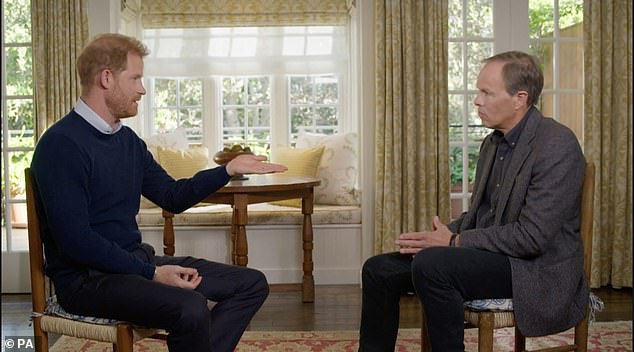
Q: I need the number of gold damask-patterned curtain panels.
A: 3